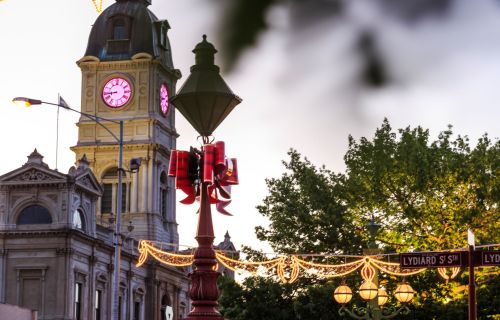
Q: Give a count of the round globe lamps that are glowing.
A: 4